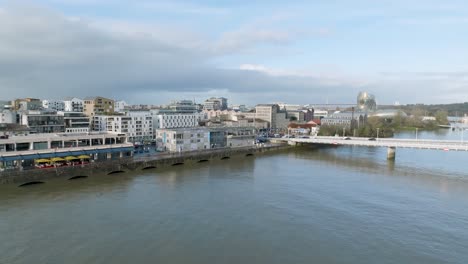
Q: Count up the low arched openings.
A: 8